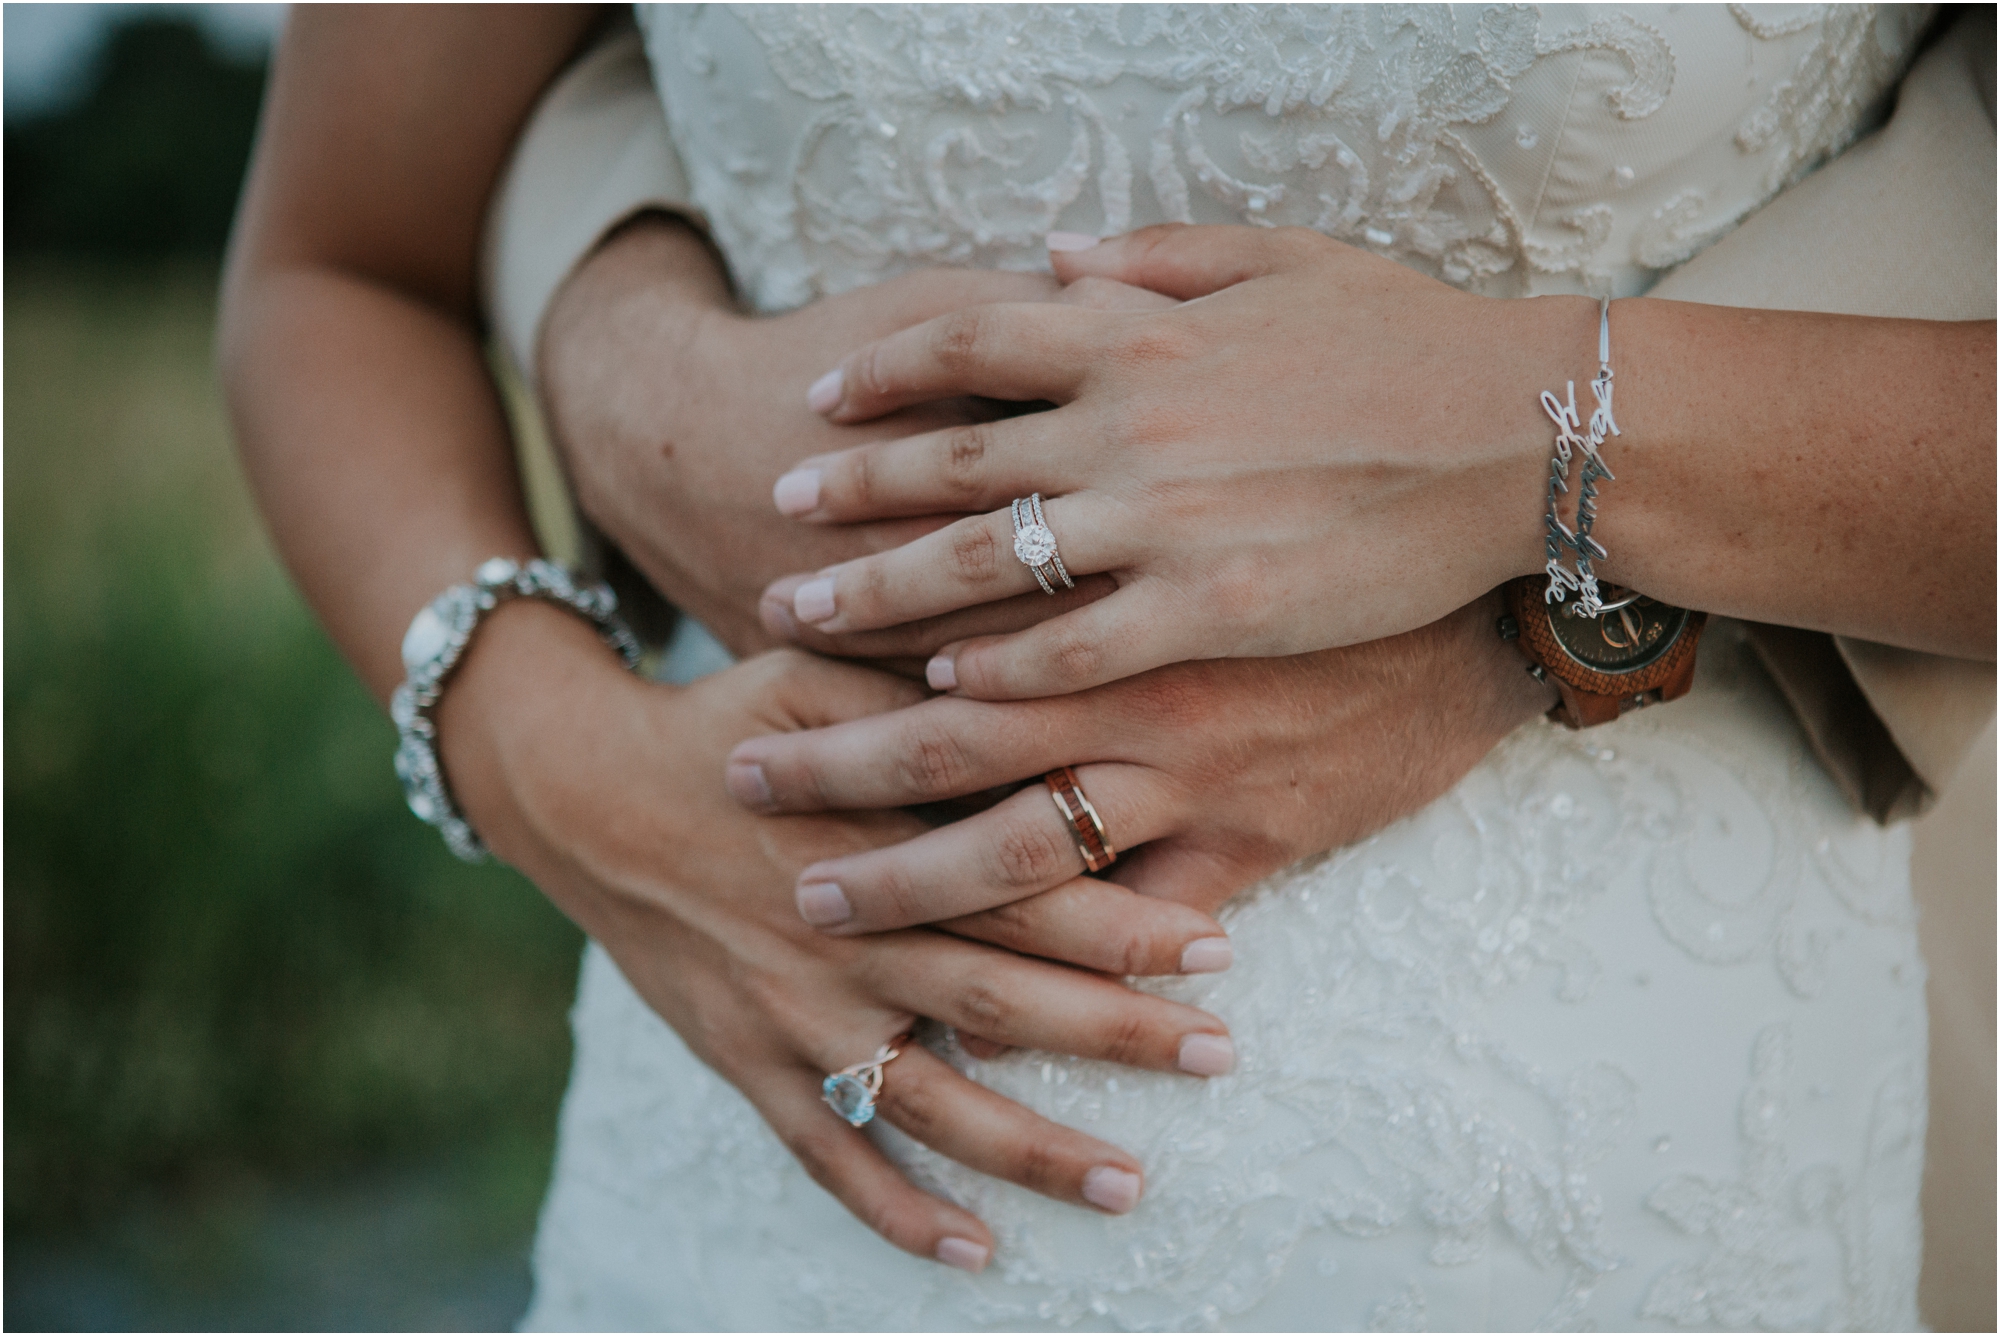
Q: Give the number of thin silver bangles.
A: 1